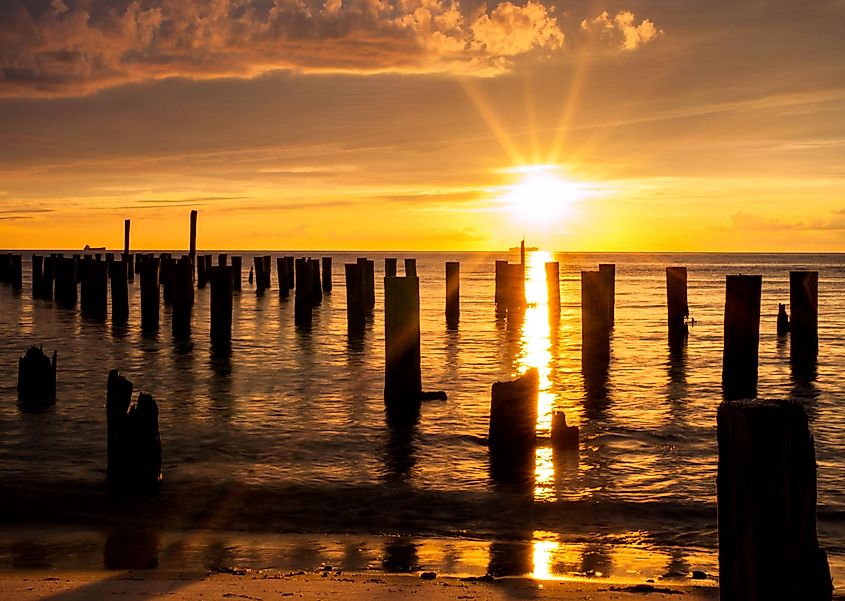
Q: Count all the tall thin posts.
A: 2